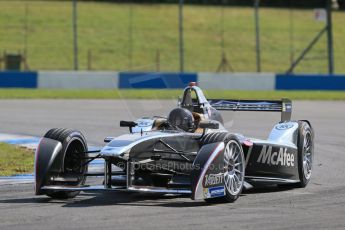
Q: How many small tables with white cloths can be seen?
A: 0